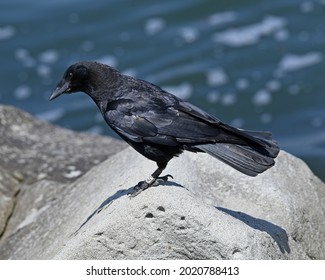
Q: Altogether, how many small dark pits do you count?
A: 5